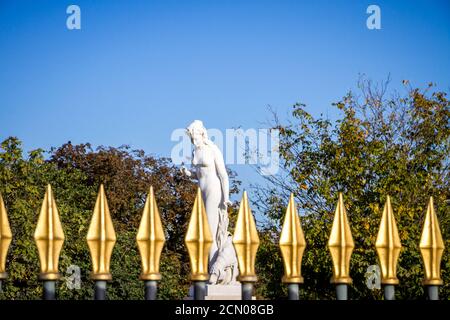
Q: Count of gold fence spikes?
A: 10